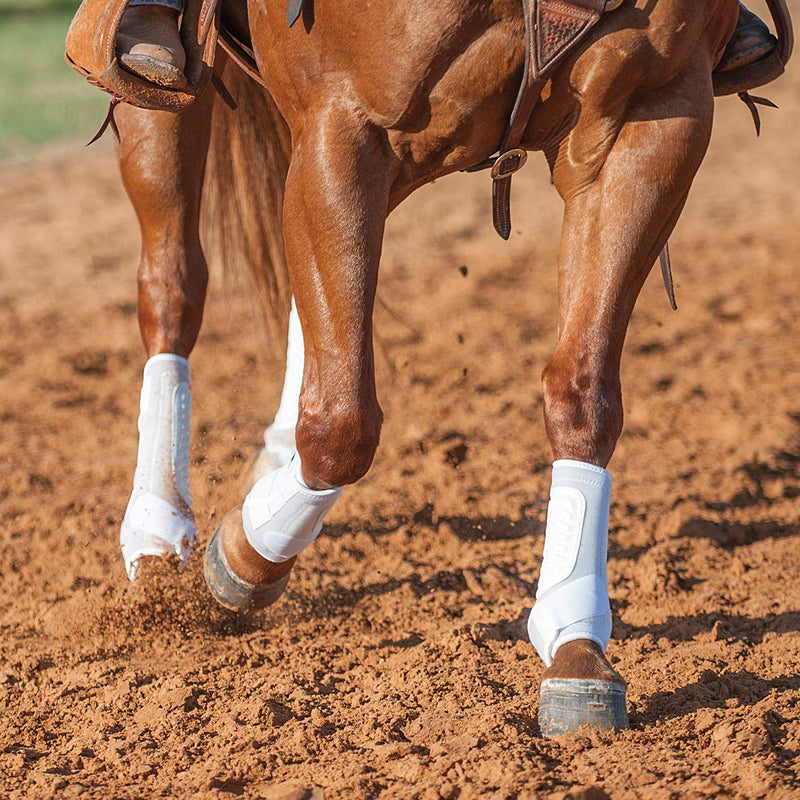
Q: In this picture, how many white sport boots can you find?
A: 4